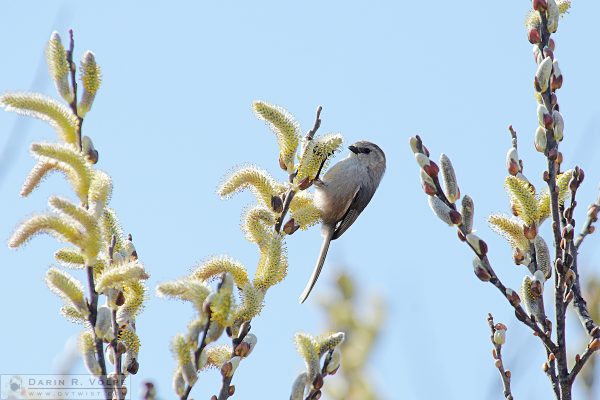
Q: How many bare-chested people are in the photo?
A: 0